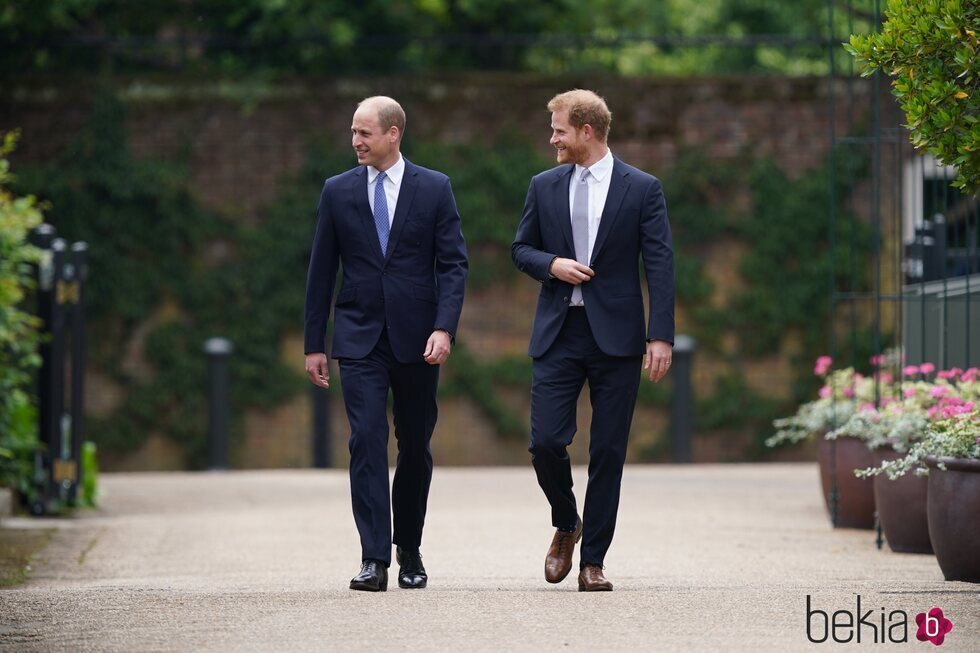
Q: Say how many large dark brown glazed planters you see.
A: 3